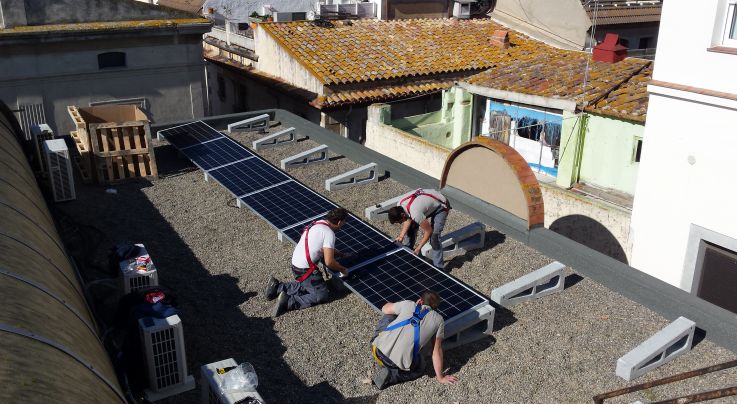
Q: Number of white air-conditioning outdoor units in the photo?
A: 5